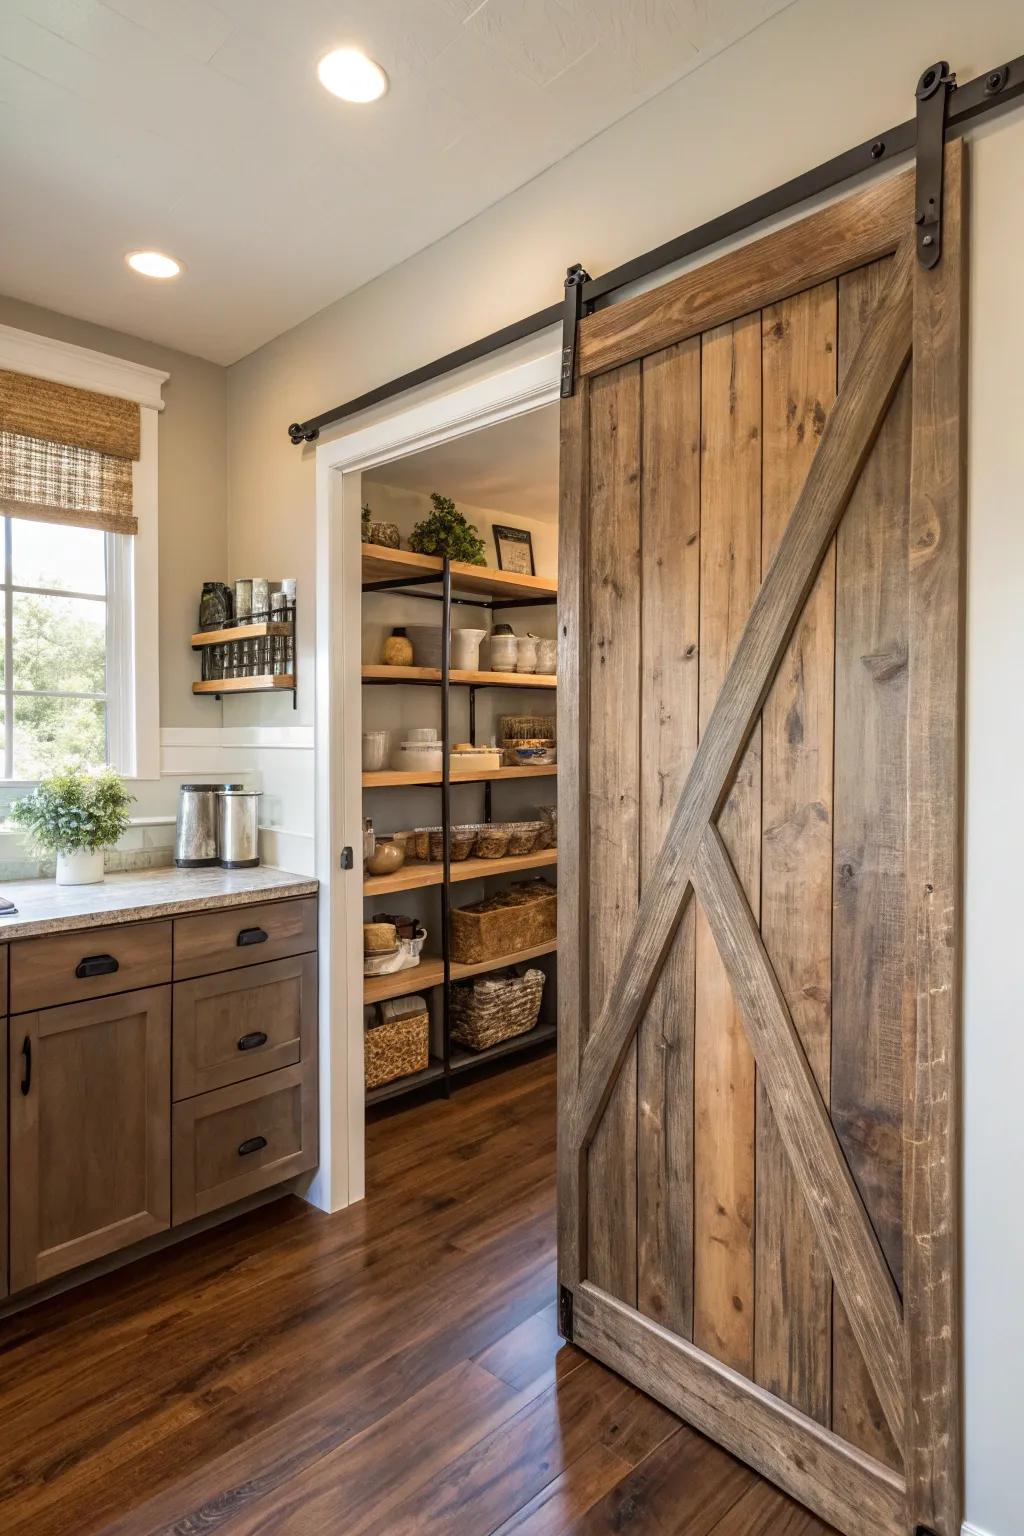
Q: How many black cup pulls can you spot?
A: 4